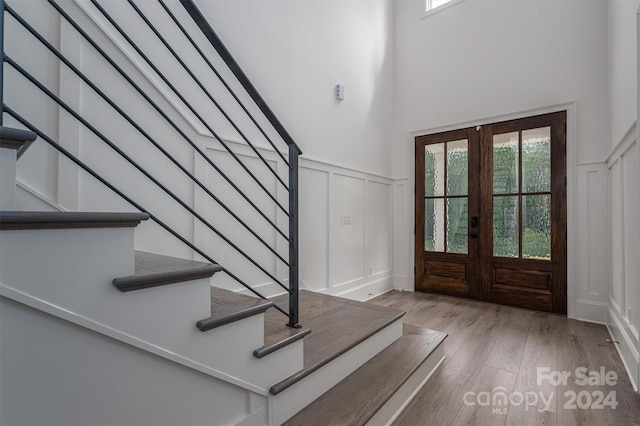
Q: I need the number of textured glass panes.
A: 8